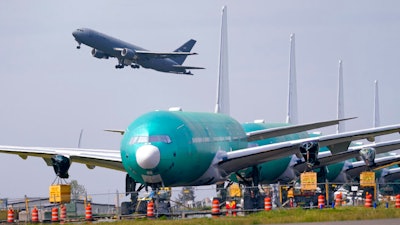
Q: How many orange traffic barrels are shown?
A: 12